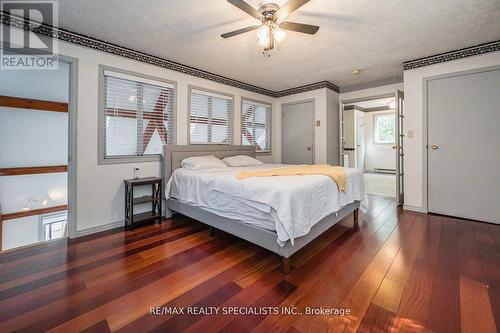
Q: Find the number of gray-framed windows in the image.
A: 3